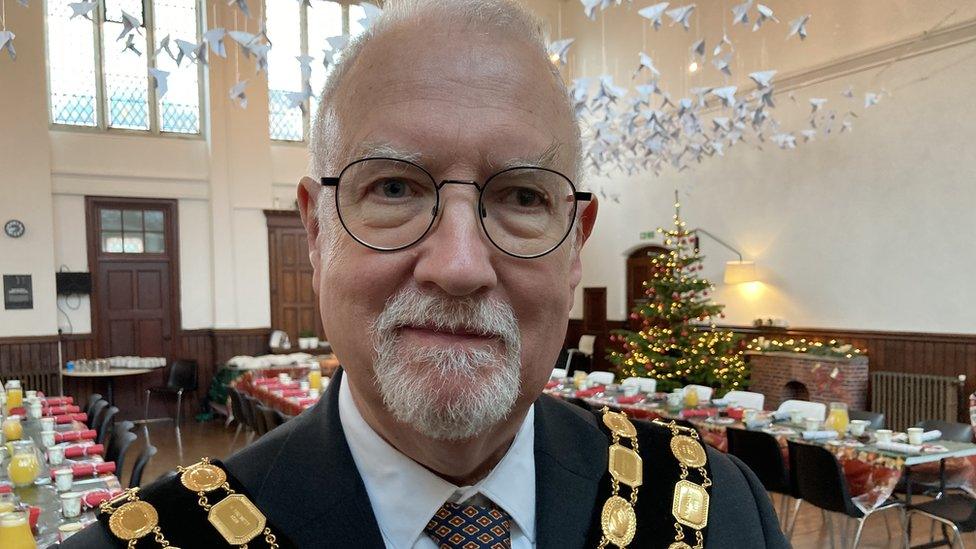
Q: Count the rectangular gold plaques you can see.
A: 3